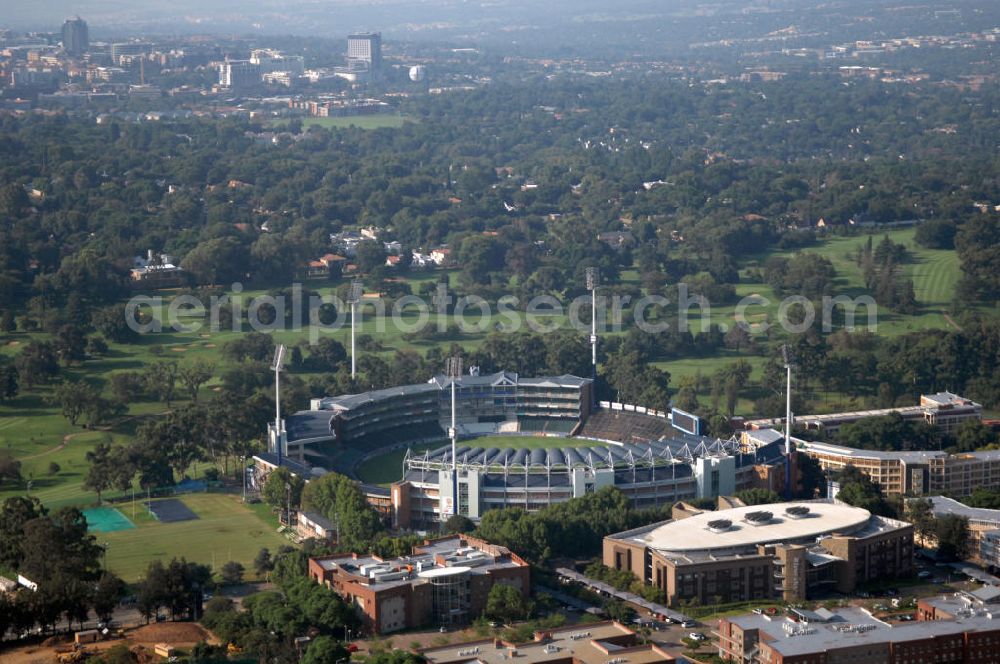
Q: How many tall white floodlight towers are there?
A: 5